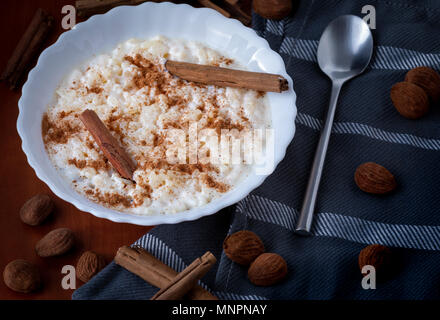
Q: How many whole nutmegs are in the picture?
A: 11